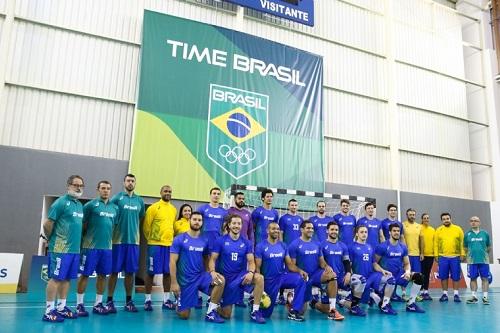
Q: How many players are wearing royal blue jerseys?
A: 14